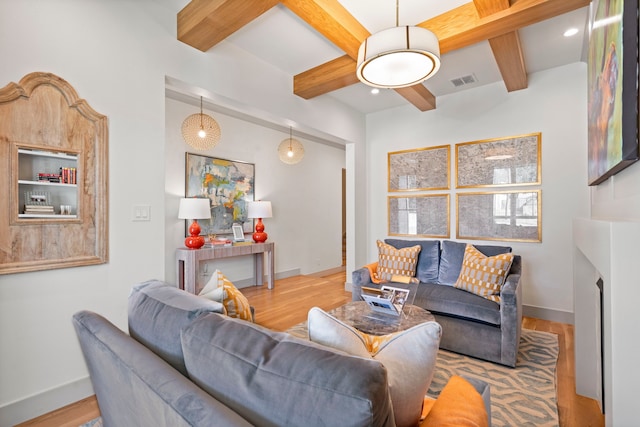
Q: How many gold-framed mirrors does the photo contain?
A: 4